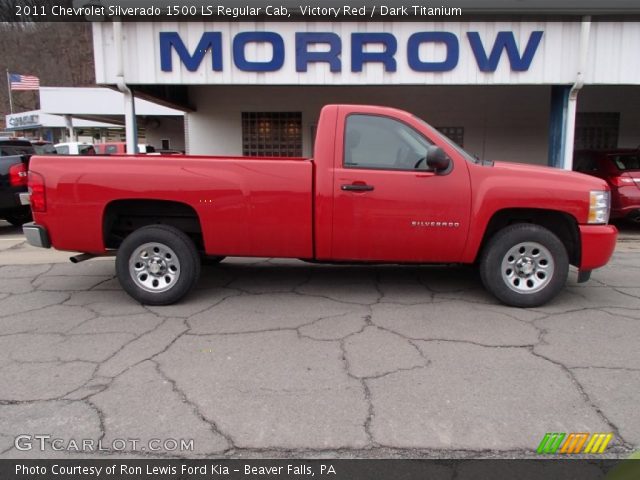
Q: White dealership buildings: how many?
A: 2